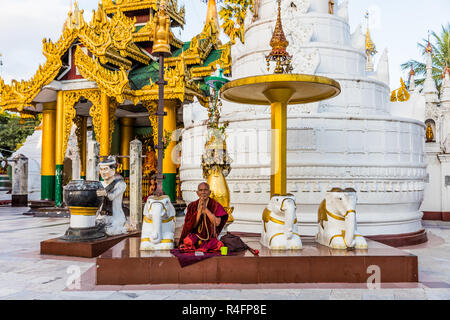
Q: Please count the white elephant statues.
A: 3